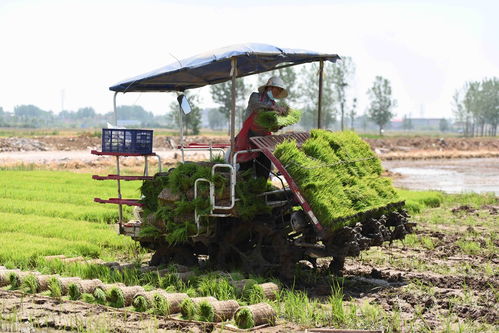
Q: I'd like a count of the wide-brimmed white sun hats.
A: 1